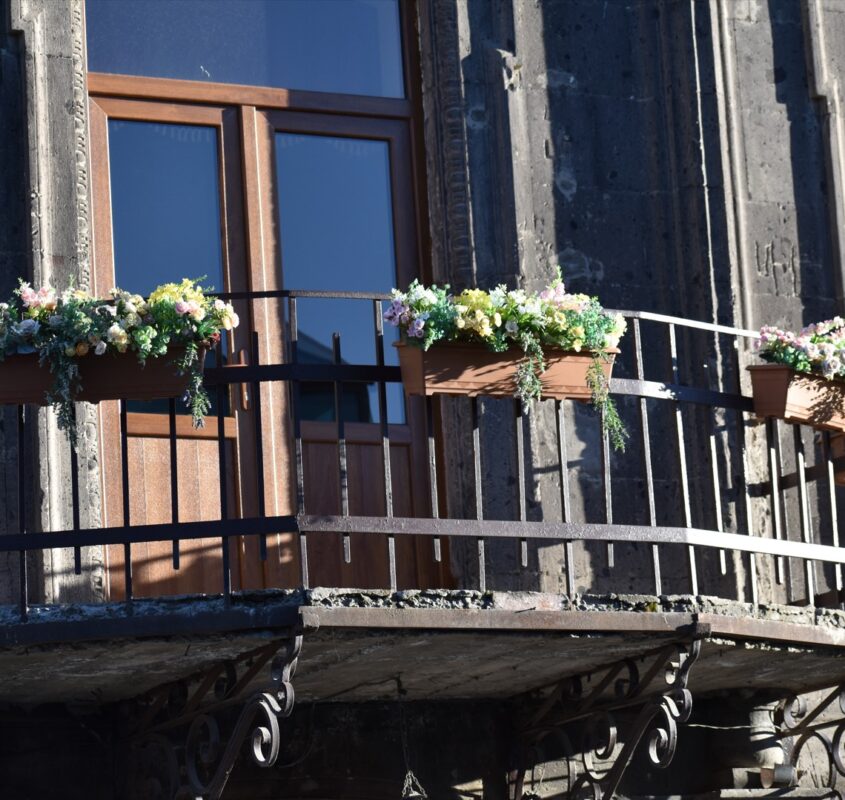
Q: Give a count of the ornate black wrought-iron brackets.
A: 3